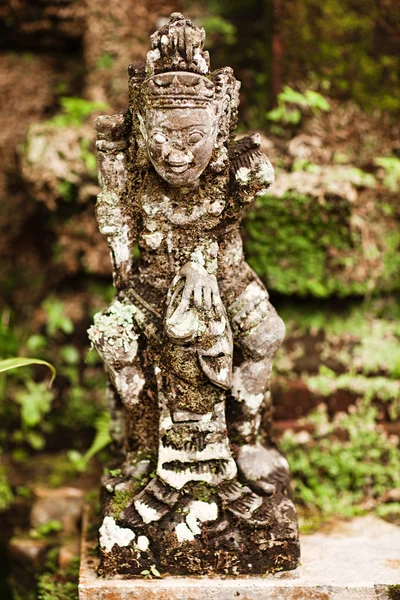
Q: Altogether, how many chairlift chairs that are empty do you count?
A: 0